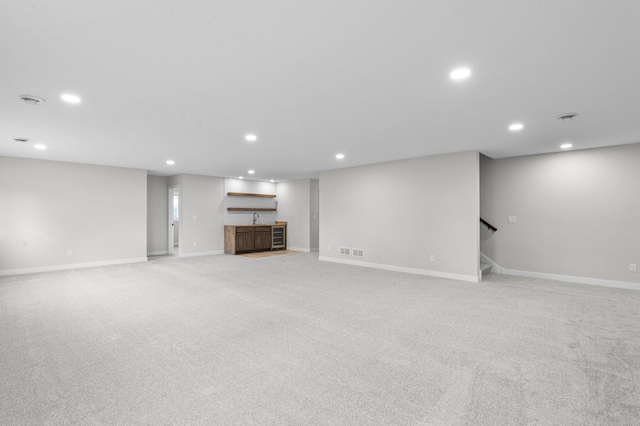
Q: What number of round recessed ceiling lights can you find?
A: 11